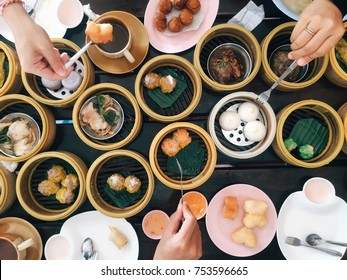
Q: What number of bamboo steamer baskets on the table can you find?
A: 15